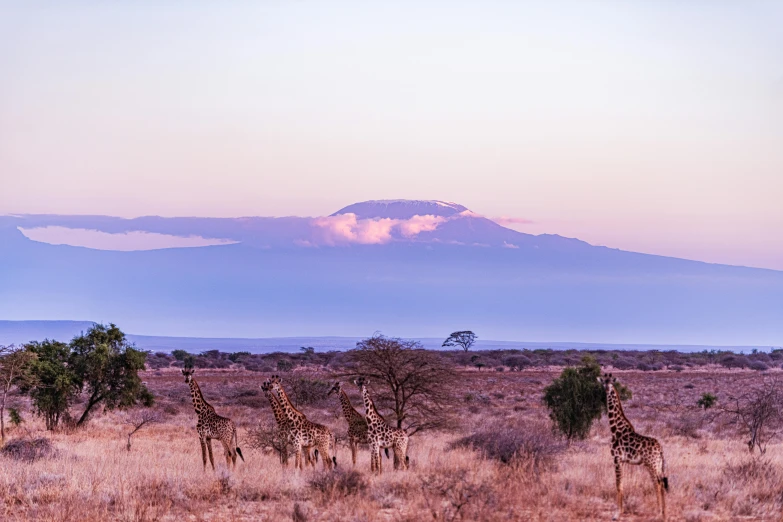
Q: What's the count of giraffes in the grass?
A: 6